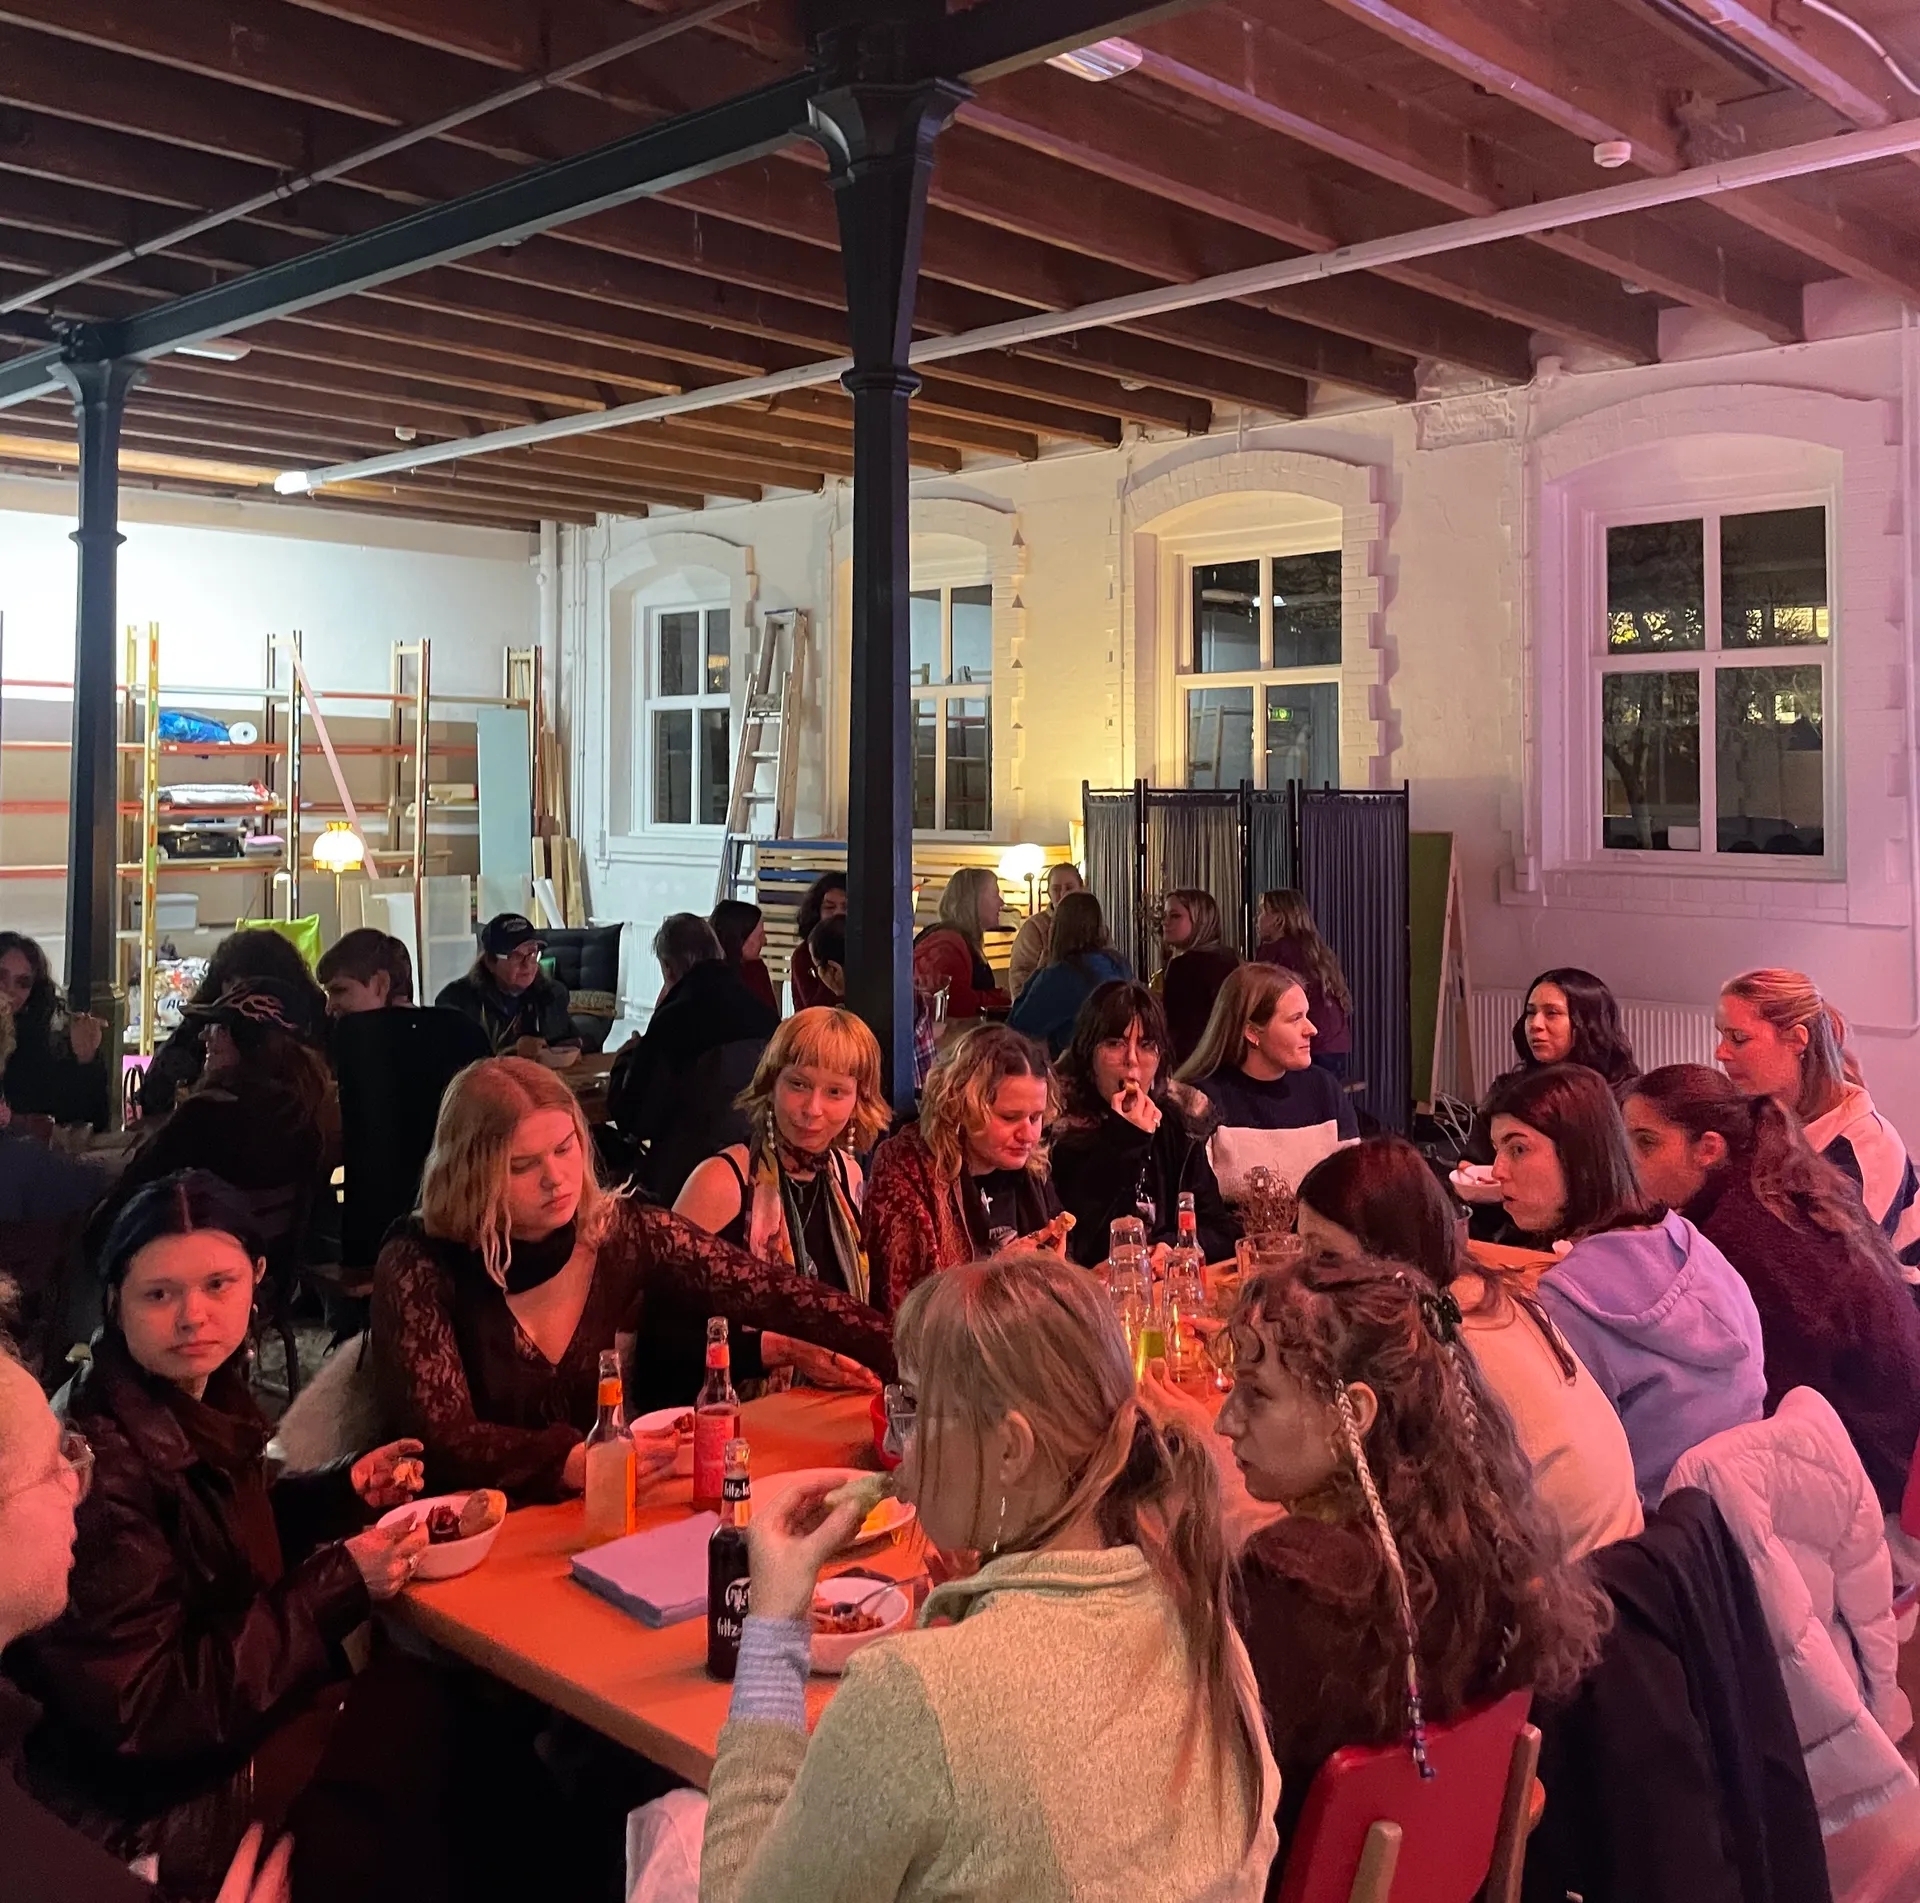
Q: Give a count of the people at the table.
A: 14